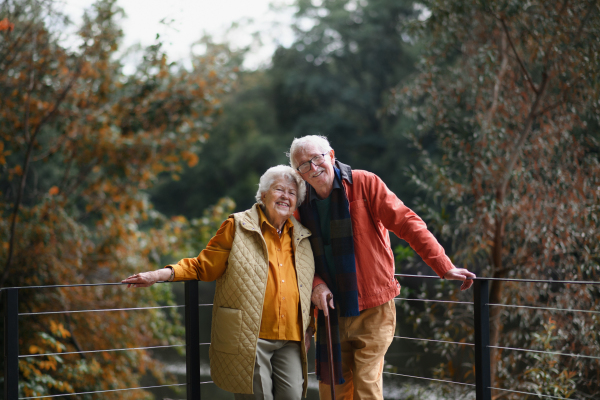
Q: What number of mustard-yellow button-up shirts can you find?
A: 1